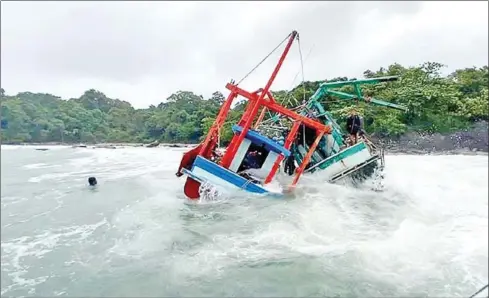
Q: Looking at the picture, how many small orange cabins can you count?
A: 0